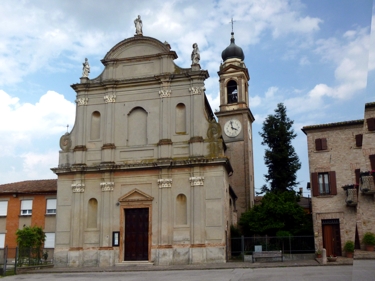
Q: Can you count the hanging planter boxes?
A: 2